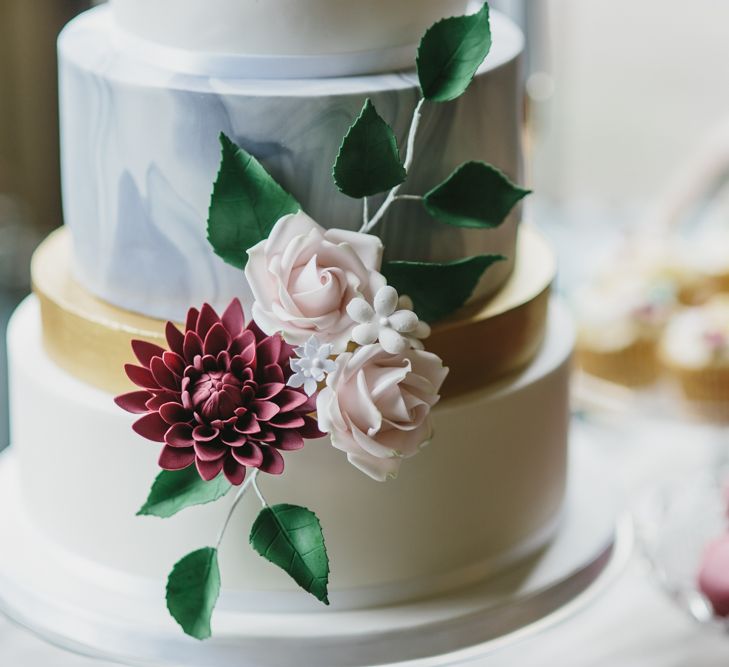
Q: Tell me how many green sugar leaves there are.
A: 8